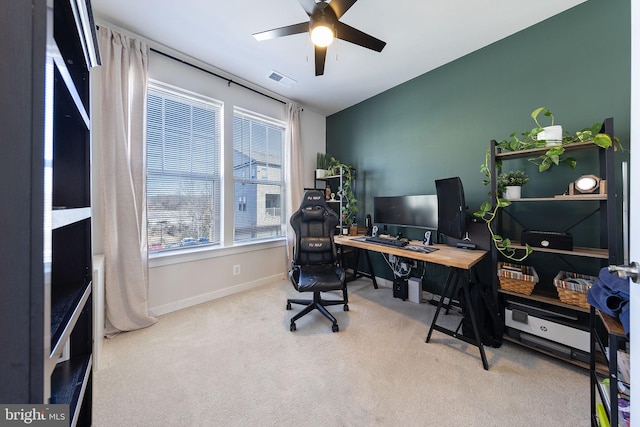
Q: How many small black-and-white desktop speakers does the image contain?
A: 2